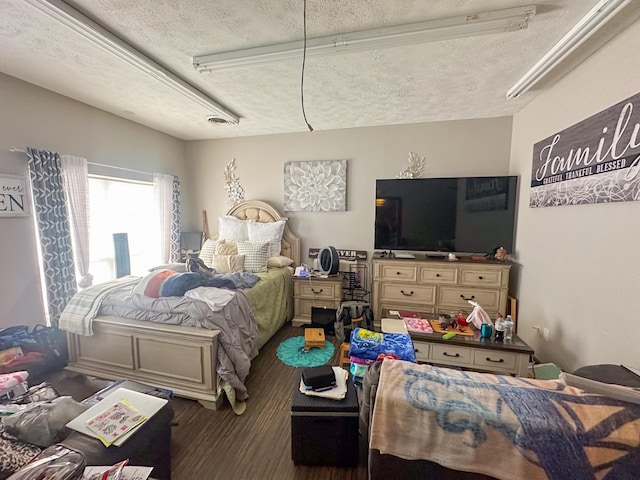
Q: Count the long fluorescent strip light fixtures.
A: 3